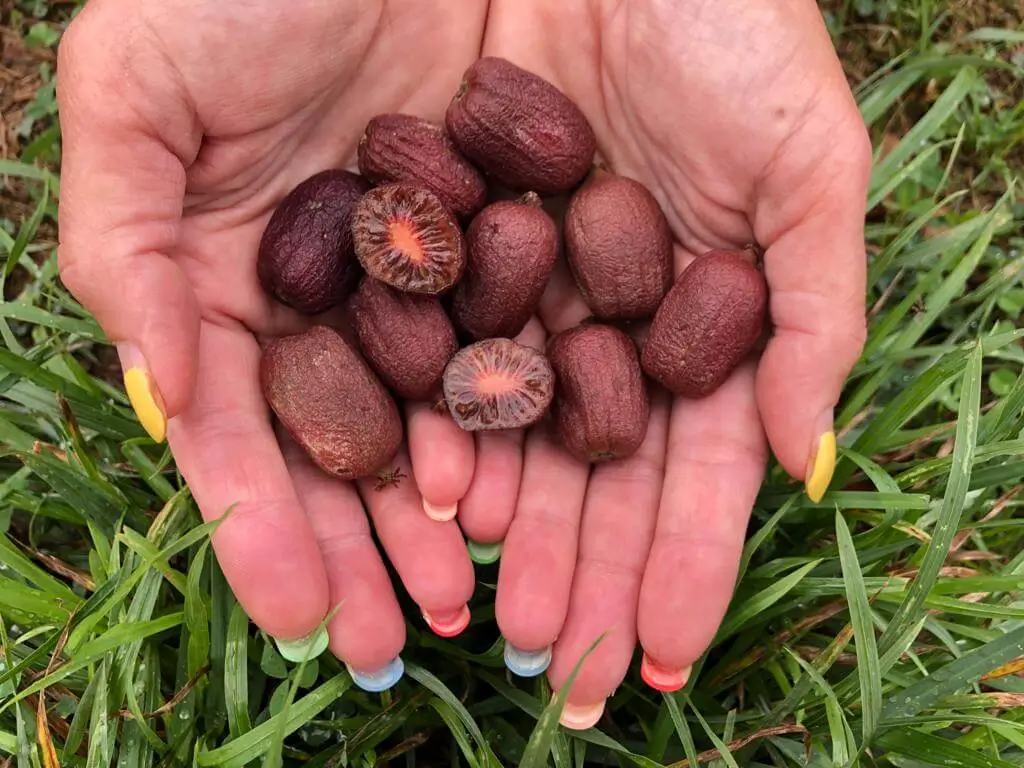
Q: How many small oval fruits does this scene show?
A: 11